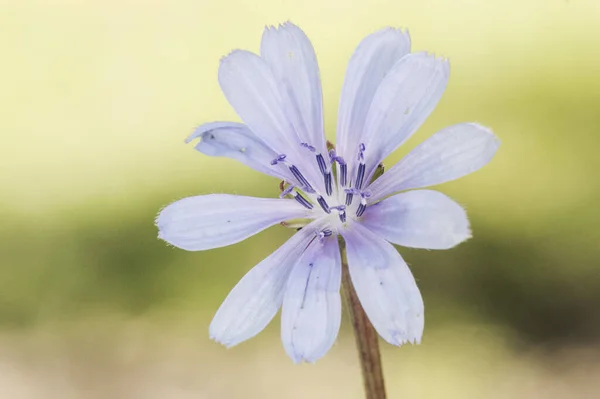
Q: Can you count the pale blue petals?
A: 11